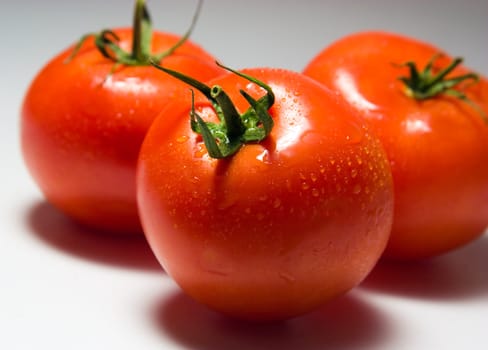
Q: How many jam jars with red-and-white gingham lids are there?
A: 0